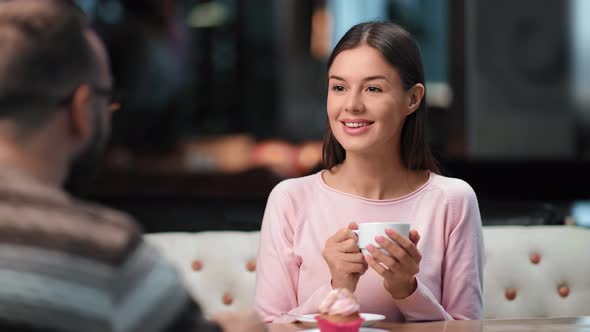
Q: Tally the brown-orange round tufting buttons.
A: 6